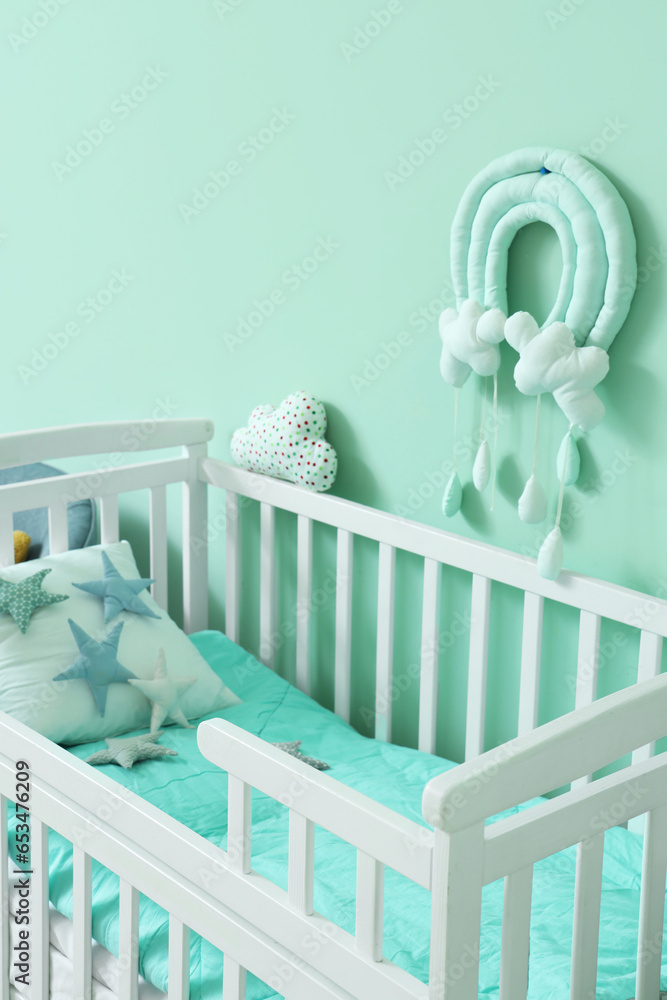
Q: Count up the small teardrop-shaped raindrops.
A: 5